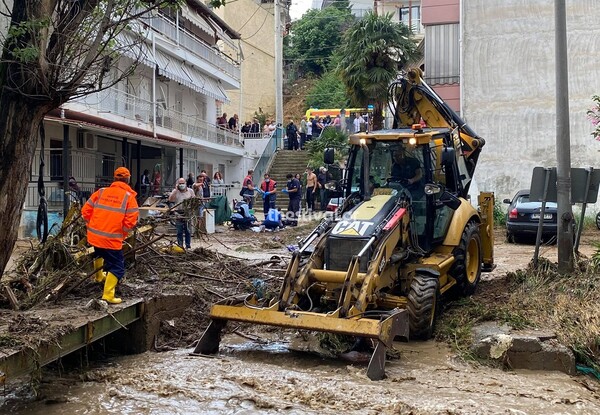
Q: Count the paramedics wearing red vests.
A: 2